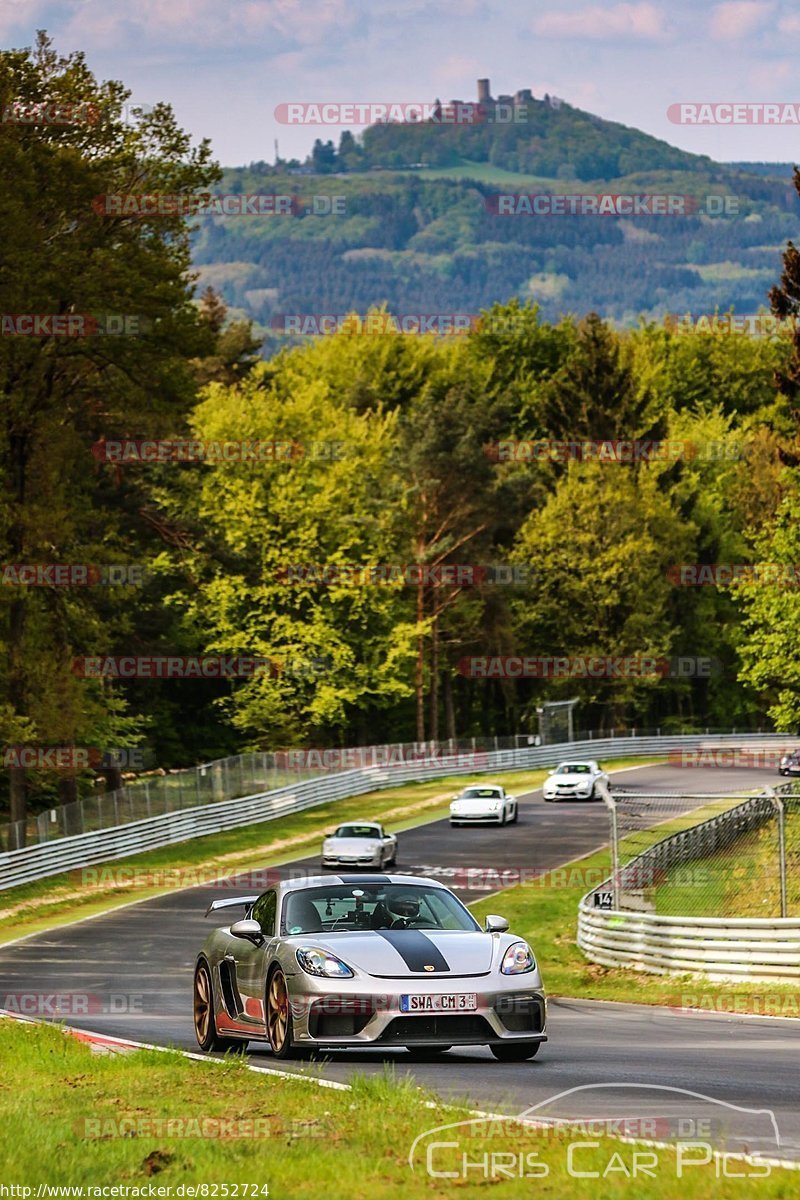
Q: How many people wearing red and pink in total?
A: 0